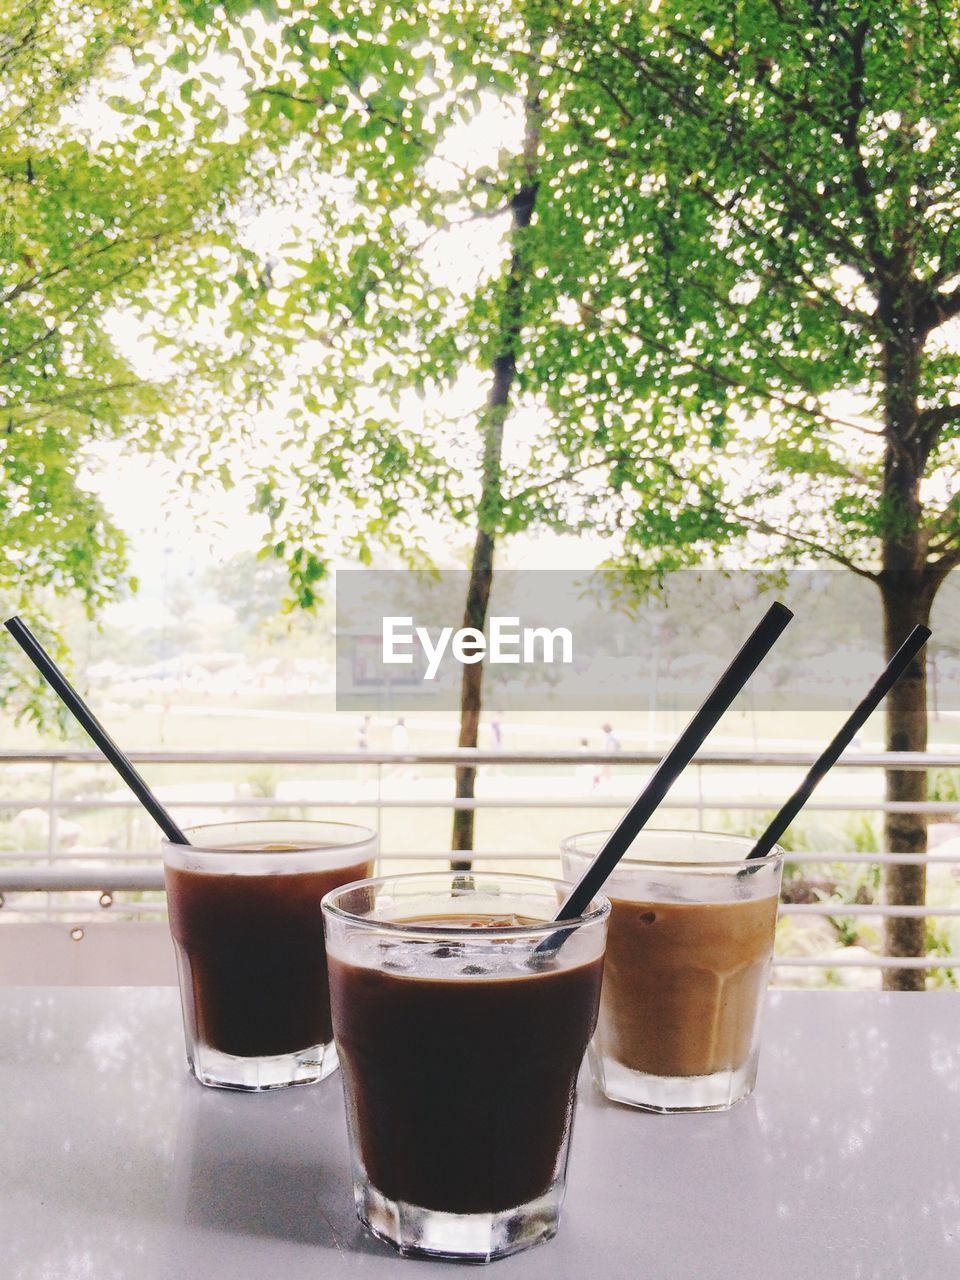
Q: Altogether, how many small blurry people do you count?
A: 5